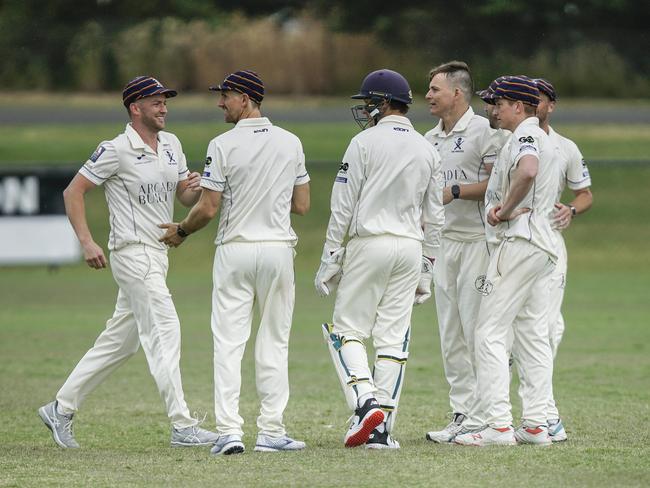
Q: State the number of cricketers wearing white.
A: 7